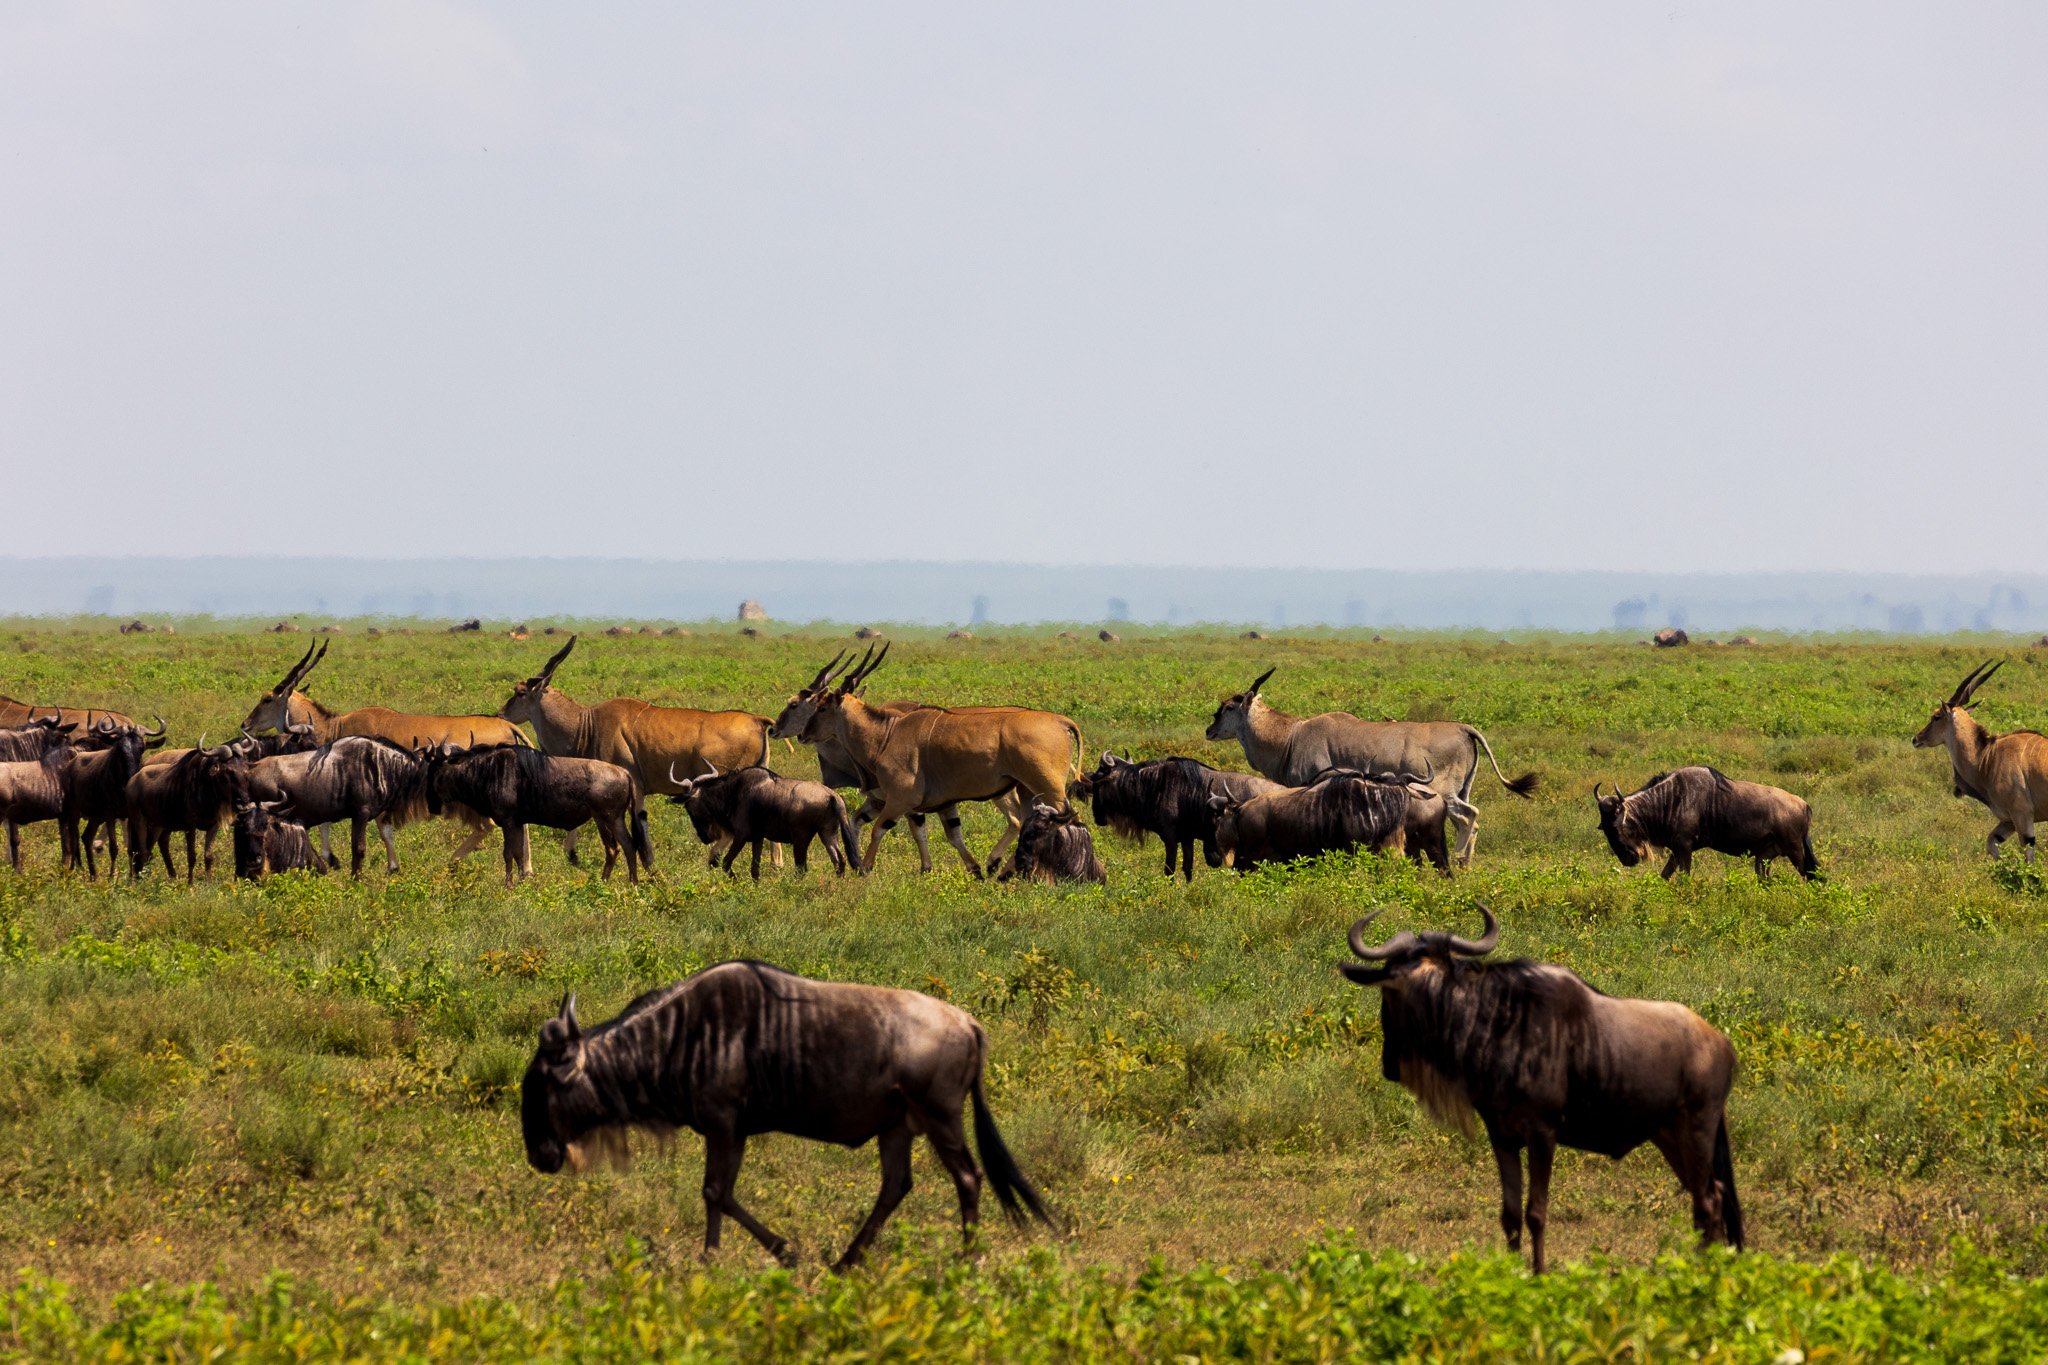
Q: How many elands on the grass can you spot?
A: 7